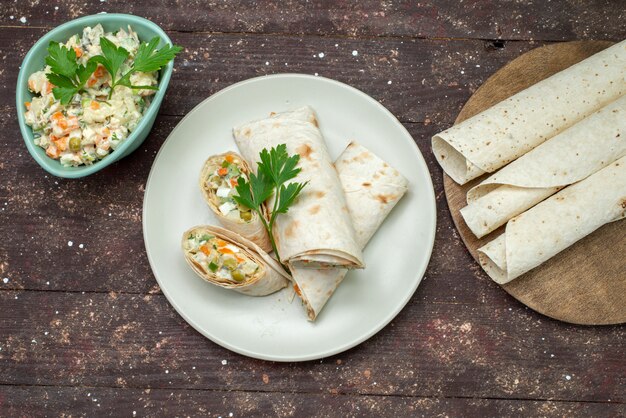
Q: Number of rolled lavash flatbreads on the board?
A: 3